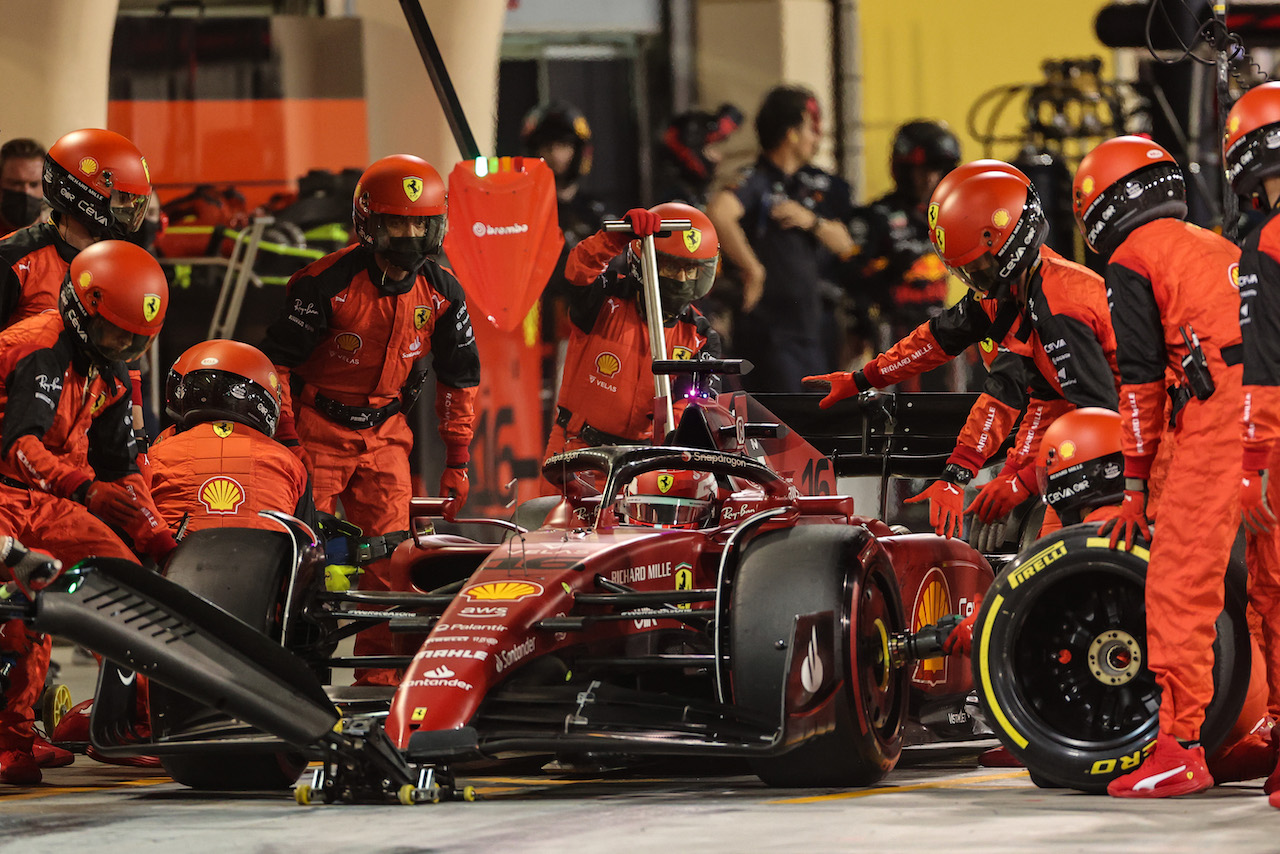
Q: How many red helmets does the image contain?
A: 11